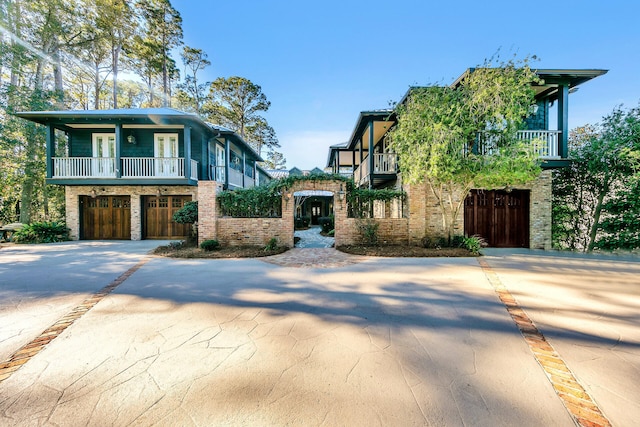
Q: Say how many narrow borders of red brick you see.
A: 2